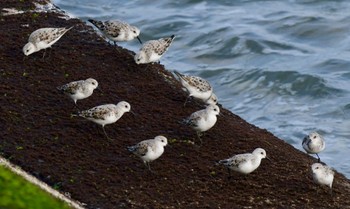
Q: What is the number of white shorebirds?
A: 11